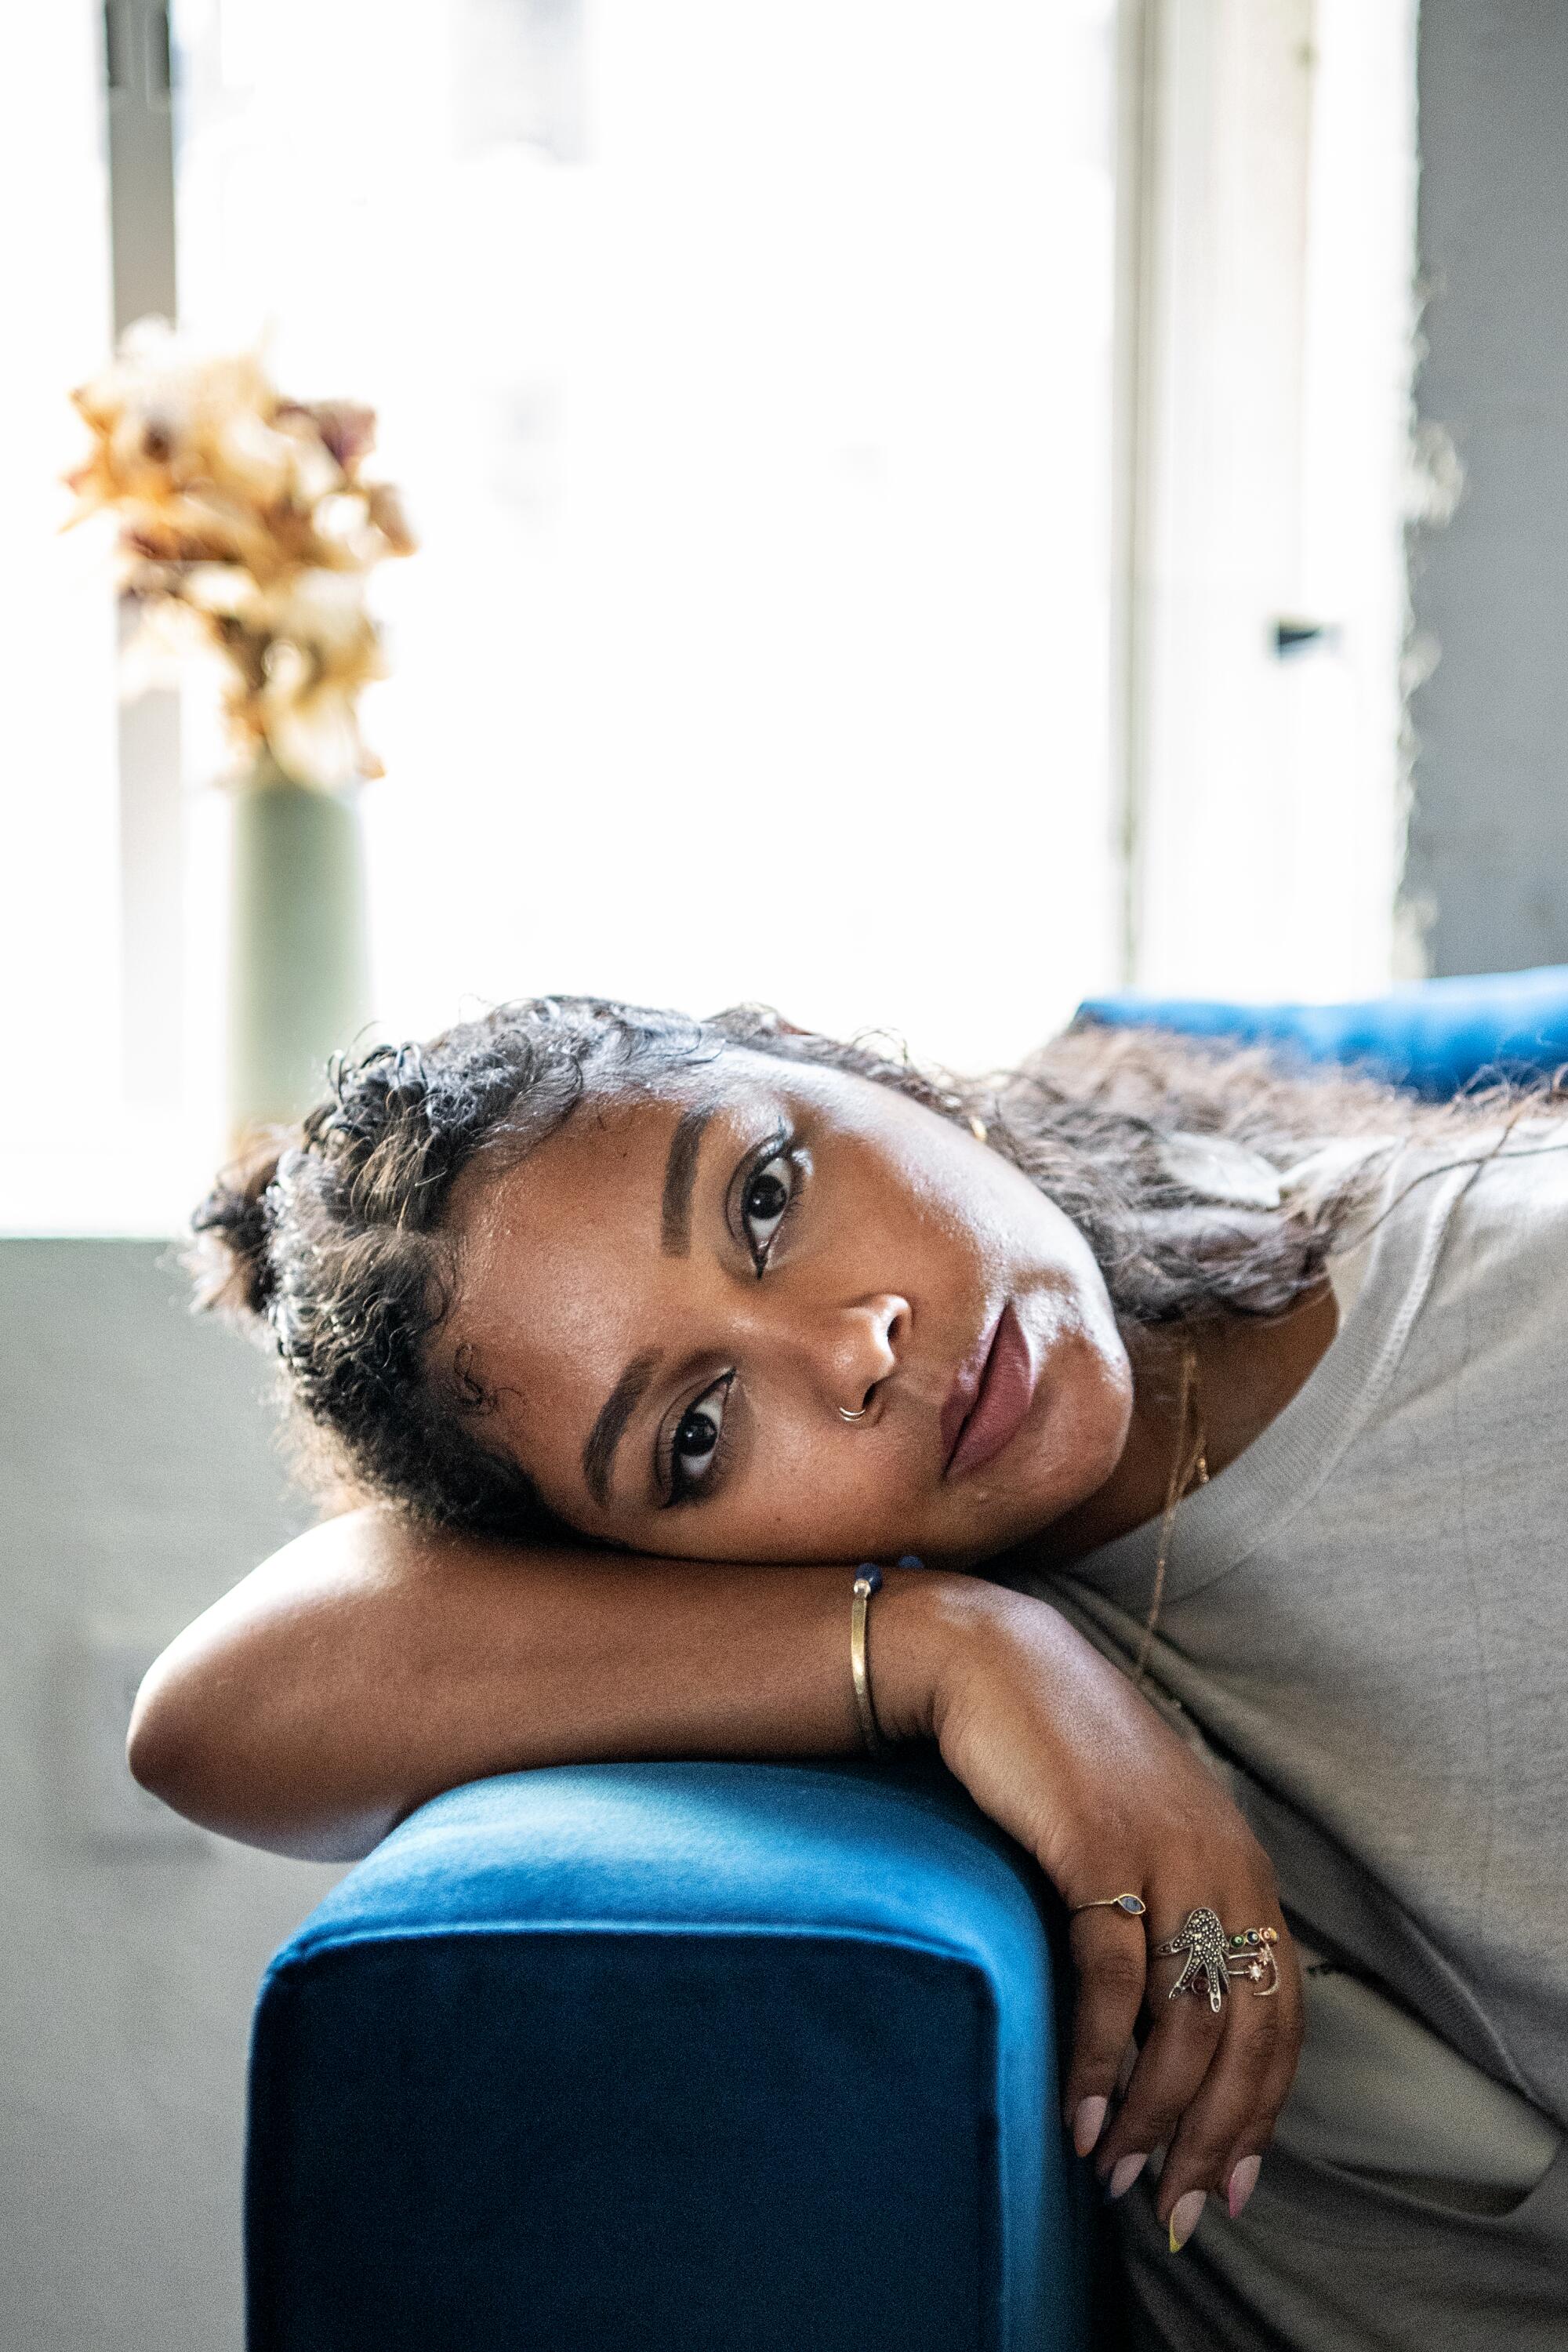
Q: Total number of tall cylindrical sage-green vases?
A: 1